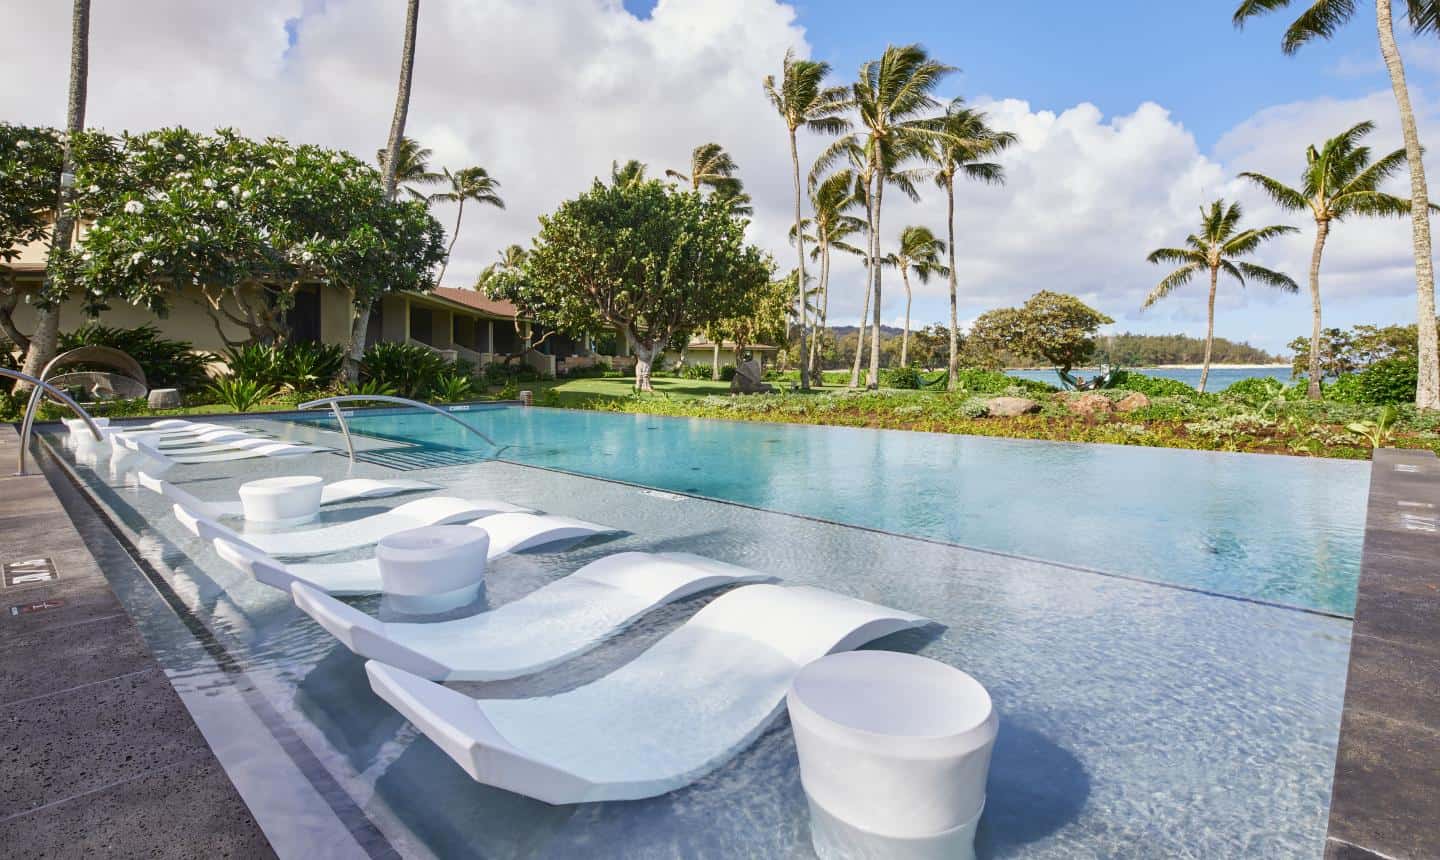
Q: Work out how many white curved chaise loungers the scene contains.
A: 11